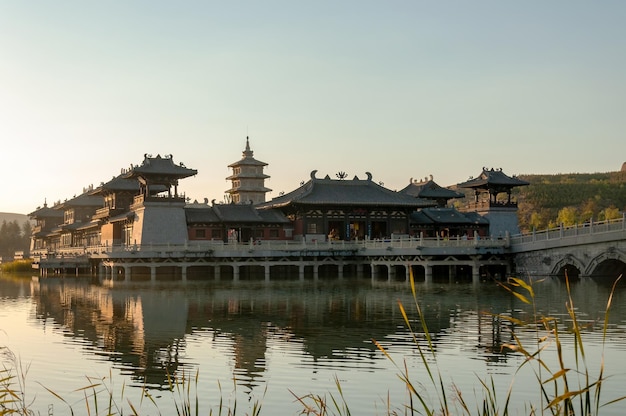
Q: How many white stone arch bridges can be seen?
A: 1